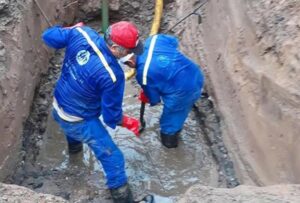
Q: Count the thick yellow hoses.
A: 1